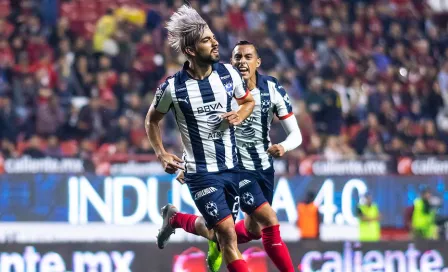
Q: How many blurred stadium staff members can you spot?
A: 3